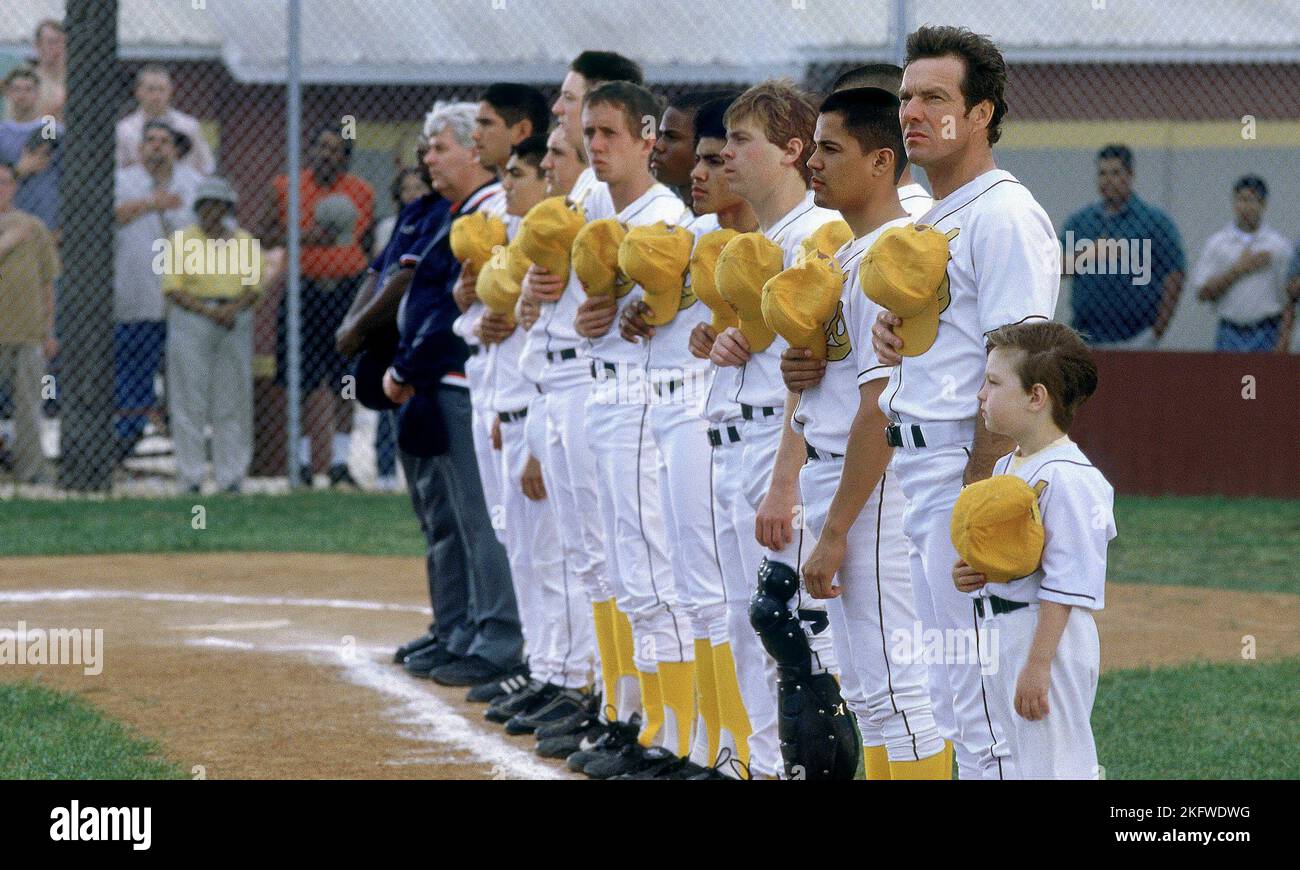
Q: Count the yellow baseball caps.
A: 12